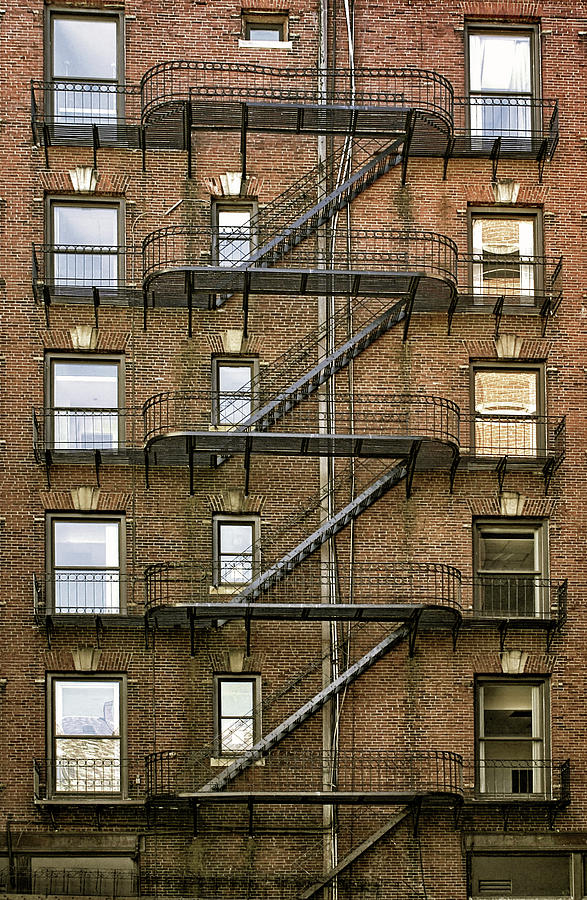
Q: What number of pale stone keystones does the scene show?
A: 12